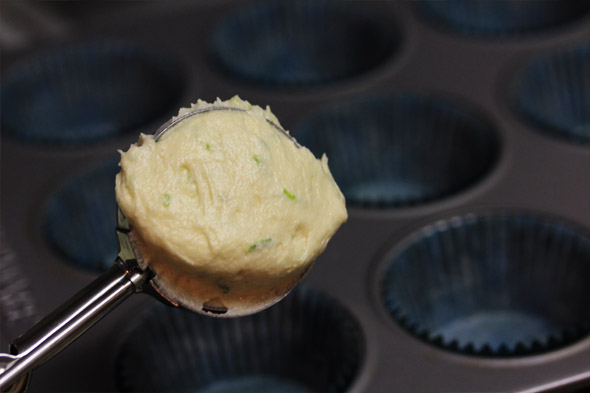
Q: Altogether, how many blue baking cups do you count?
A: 8